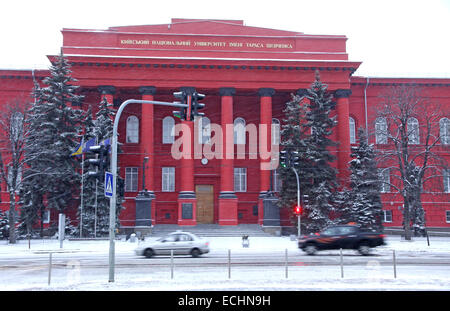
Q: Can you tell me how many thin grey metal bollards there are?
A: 6